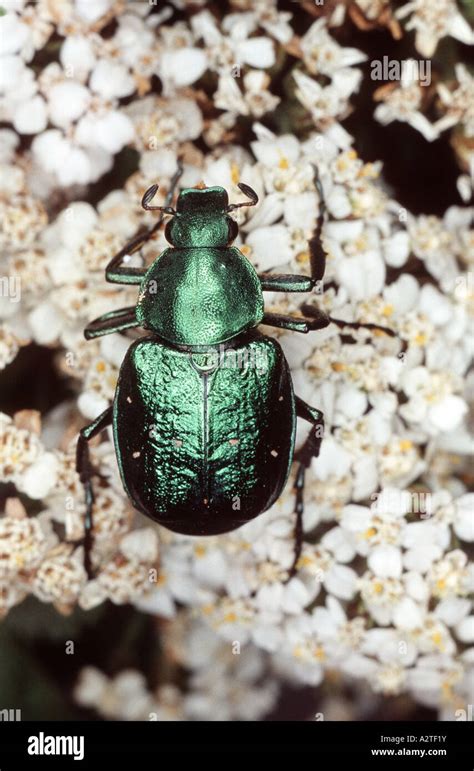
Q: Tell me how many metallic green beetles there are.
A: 1